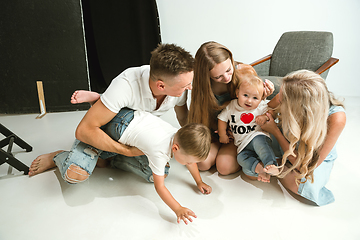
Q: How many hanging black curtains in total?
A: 1